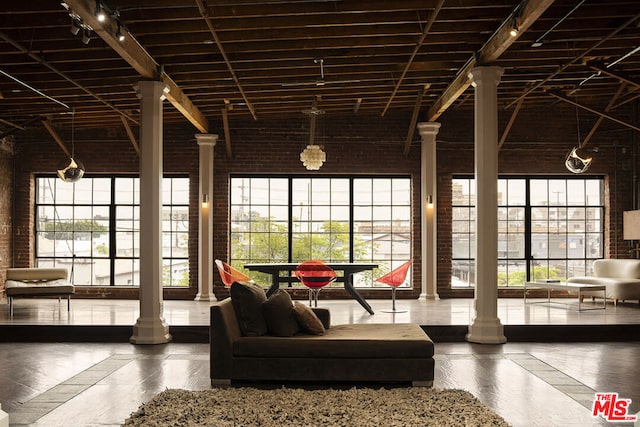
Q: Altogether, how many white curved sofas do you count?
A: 1